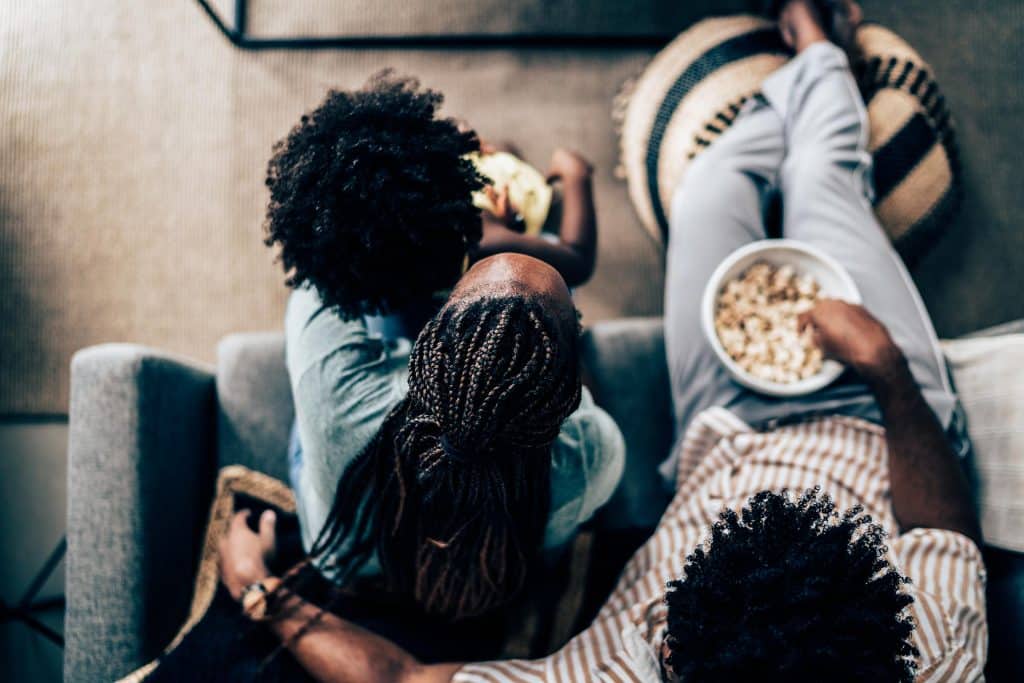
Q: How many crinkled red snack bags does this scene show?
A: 0